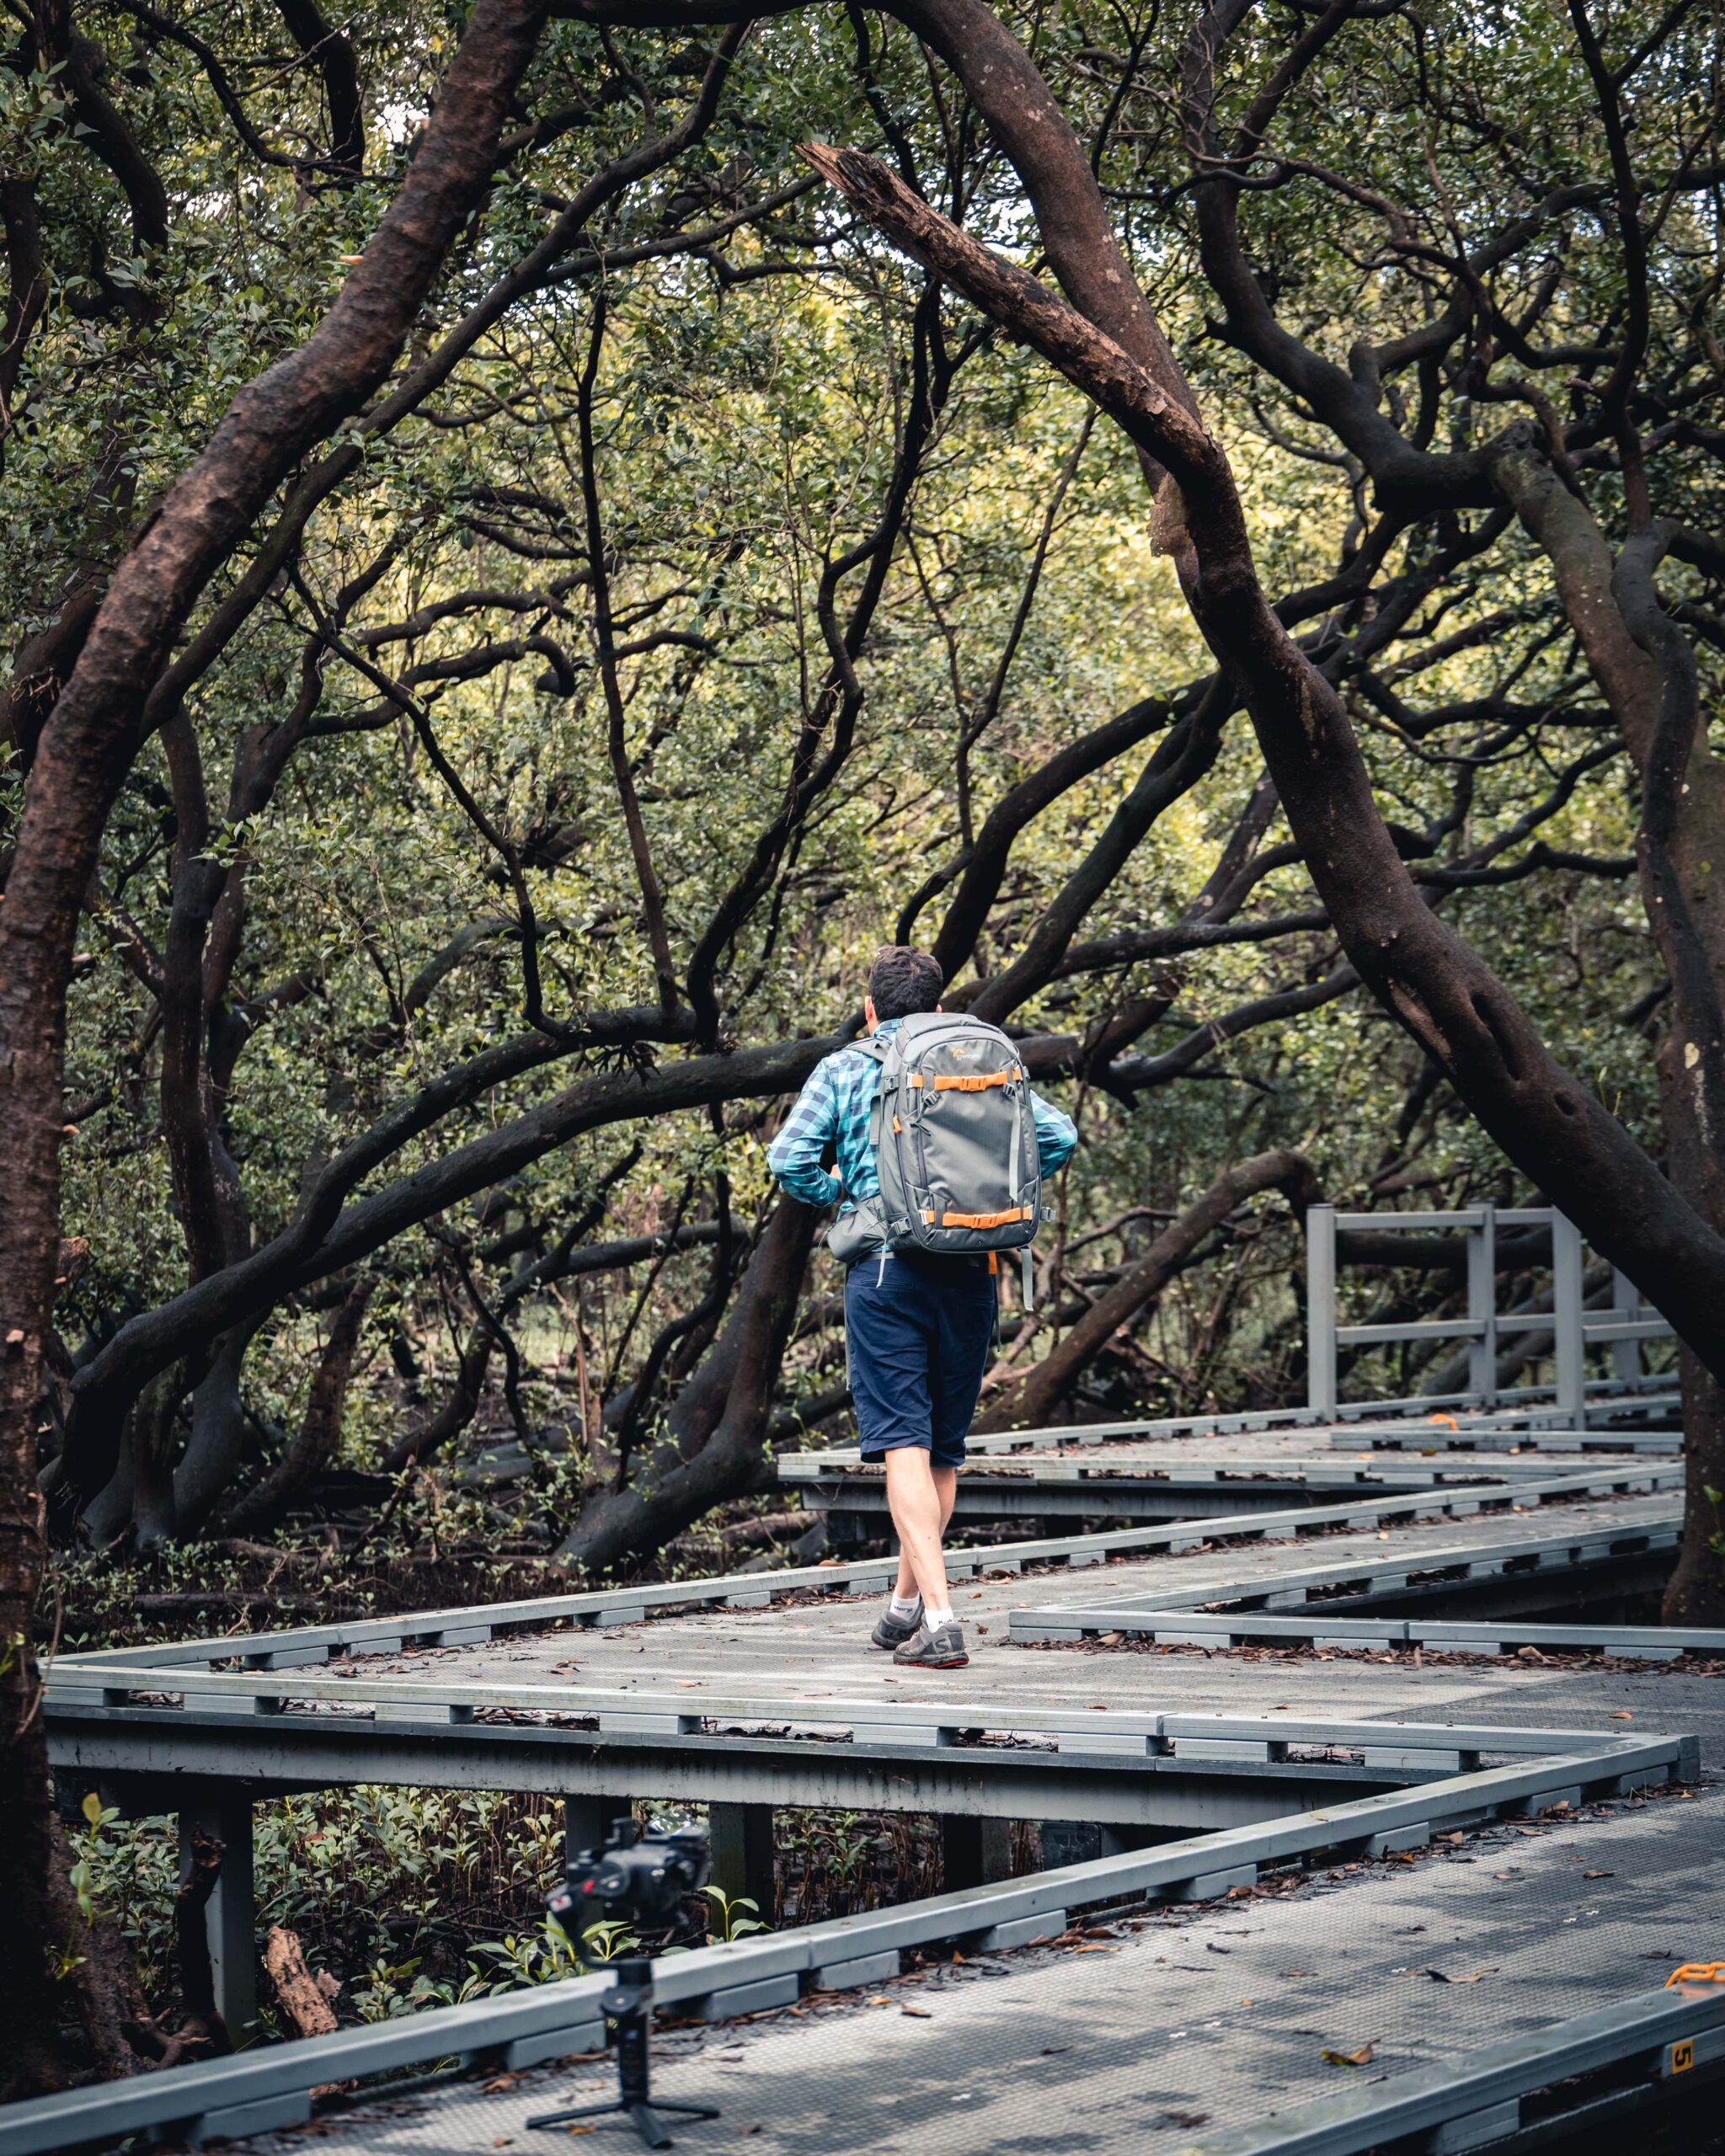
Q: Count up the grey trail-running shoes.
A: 2